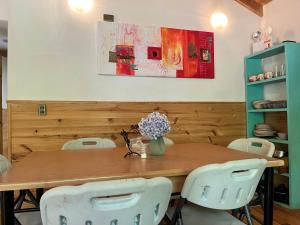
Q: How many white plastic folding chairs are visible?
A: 6